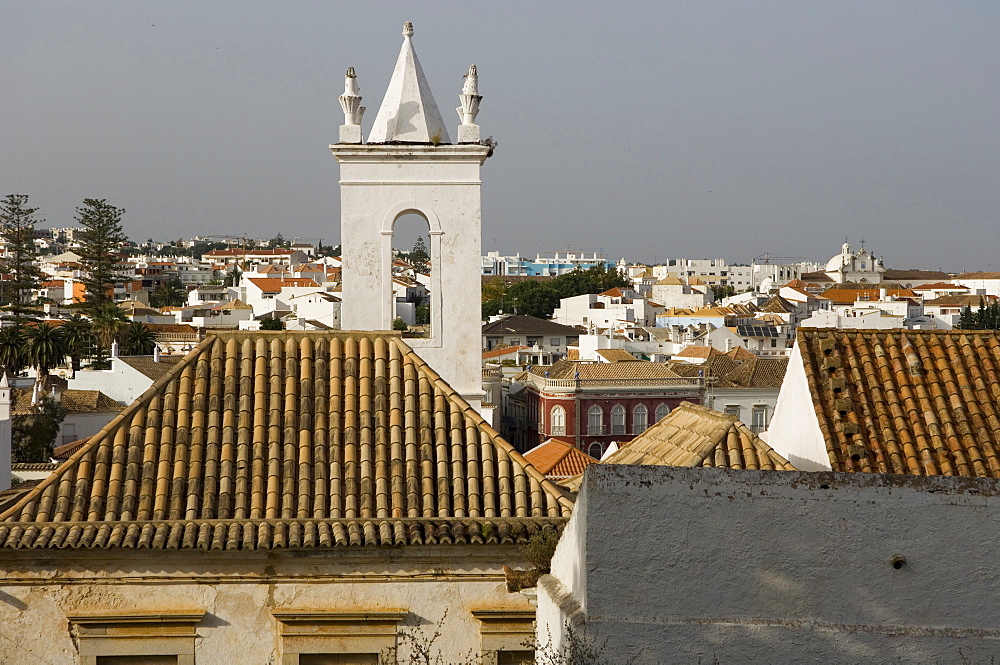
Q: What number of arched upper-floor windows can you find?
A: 5